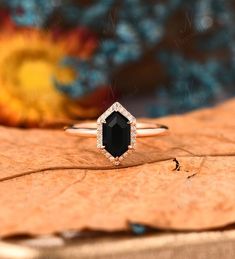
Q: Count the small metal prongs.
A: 6